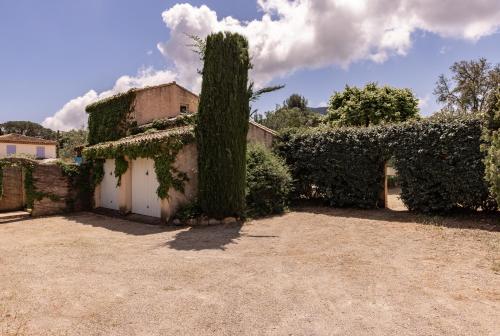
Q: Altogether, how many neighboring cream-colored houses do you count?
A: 1